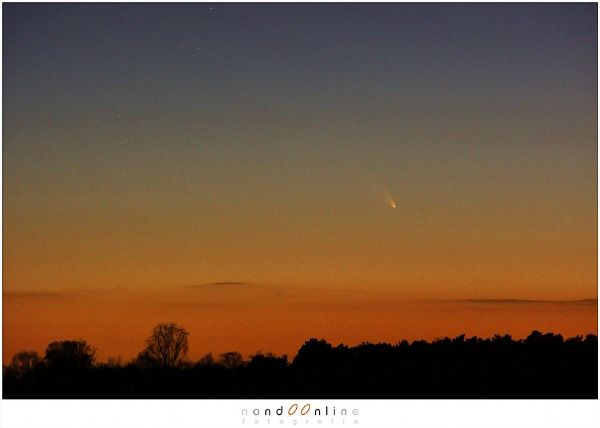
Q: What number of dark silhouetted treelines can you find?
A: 1